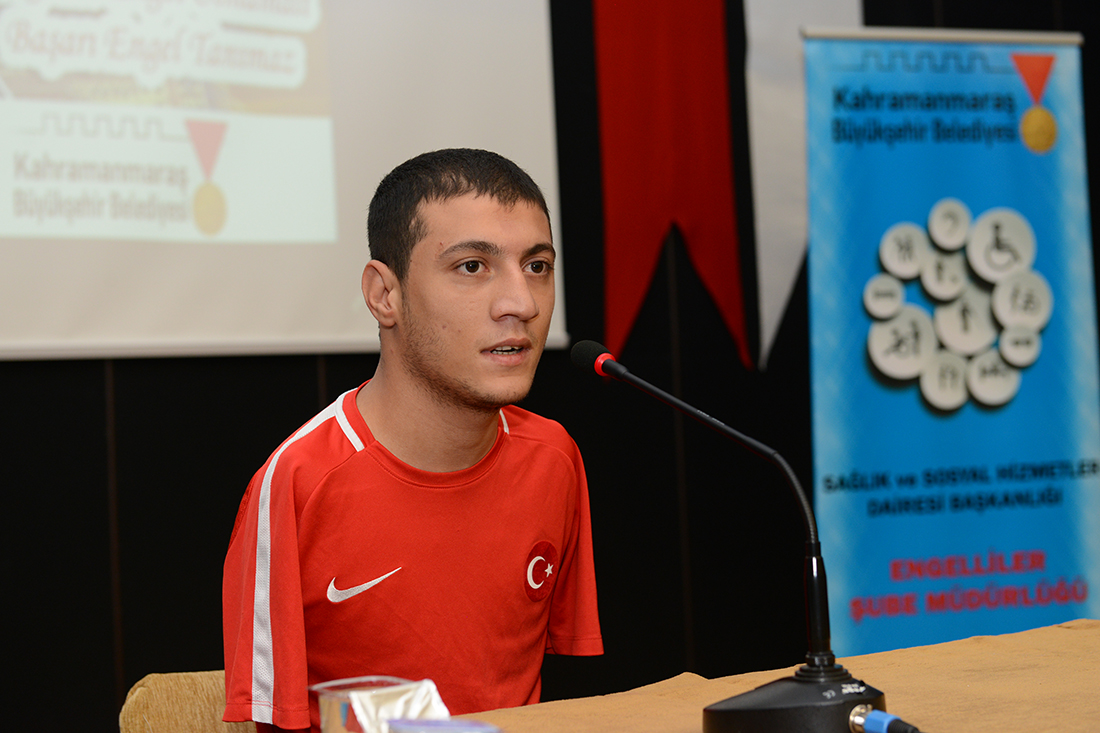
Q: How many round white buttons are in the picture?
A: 11